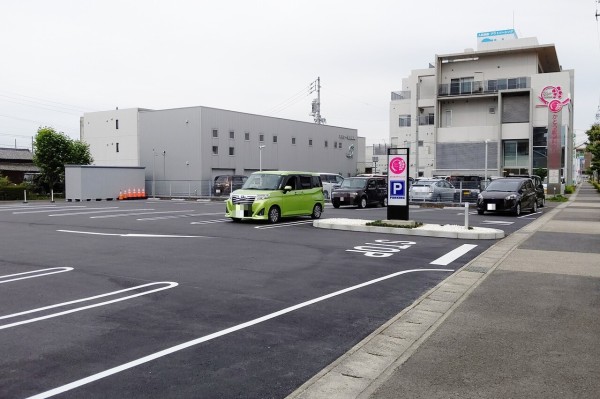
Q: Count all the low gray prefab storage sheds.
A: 1